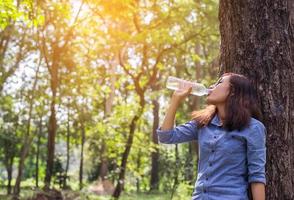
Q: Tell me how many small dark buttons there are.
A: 5